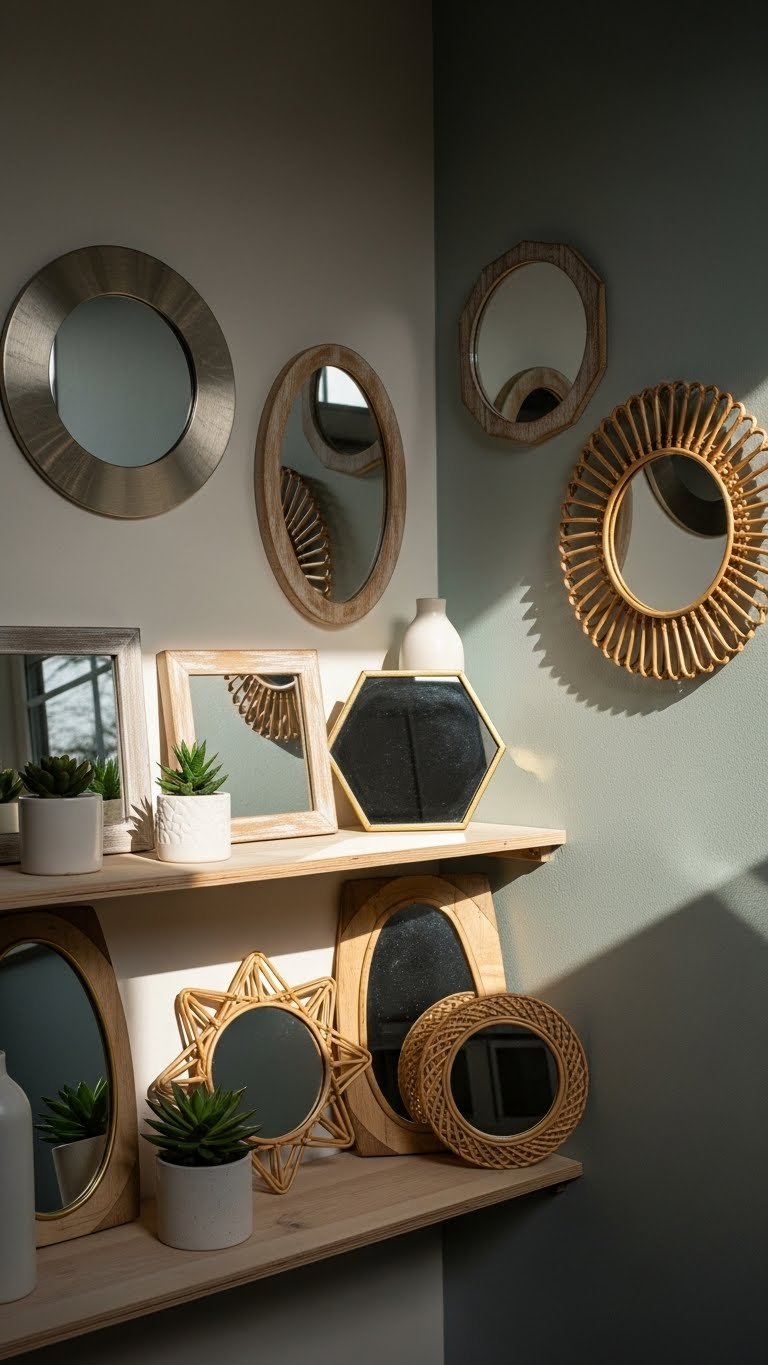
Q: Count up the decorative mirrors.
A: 11